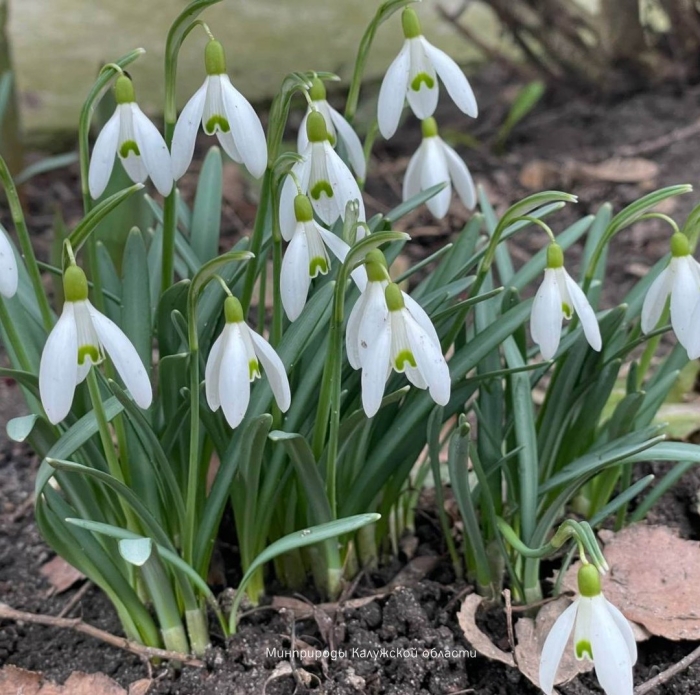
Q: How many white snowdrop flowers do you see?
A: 15